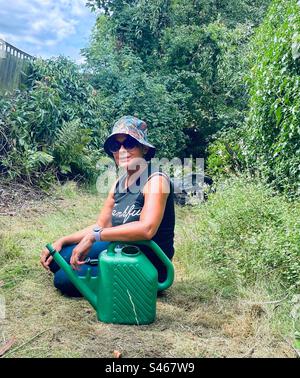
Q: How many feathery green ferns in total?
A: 1